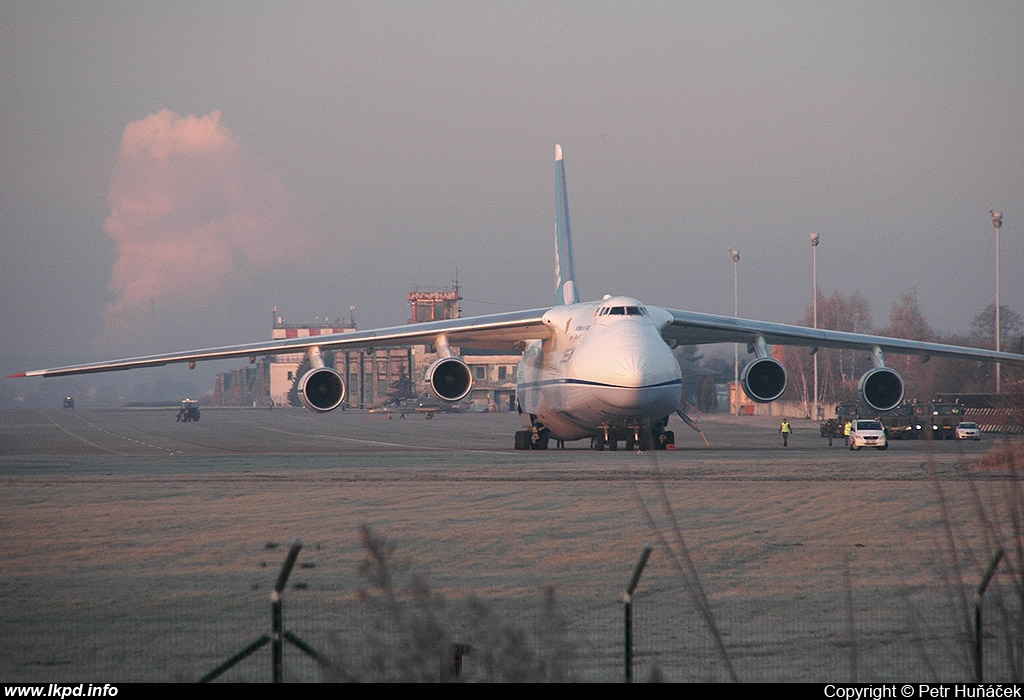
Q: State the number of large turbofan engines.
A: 4